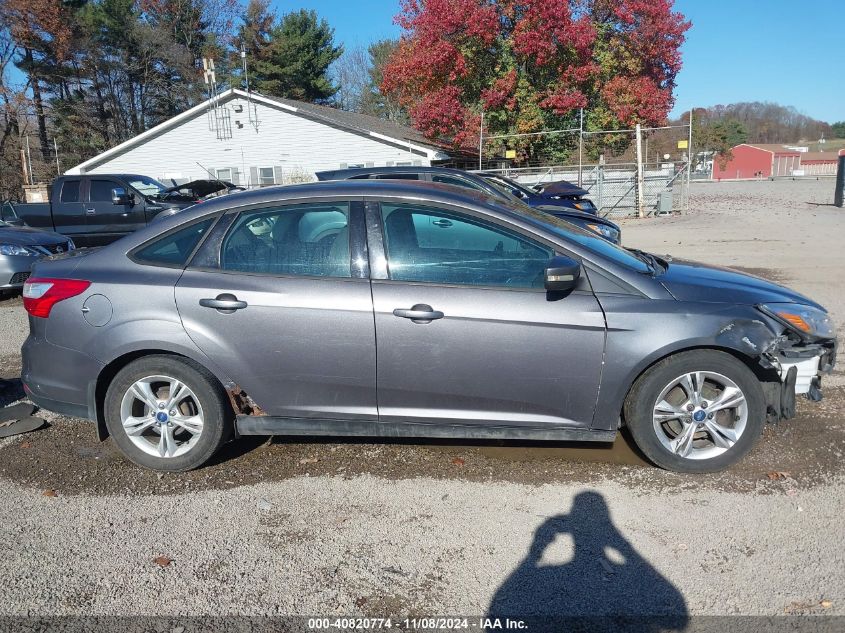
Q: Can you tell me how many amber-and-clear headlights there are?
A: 3